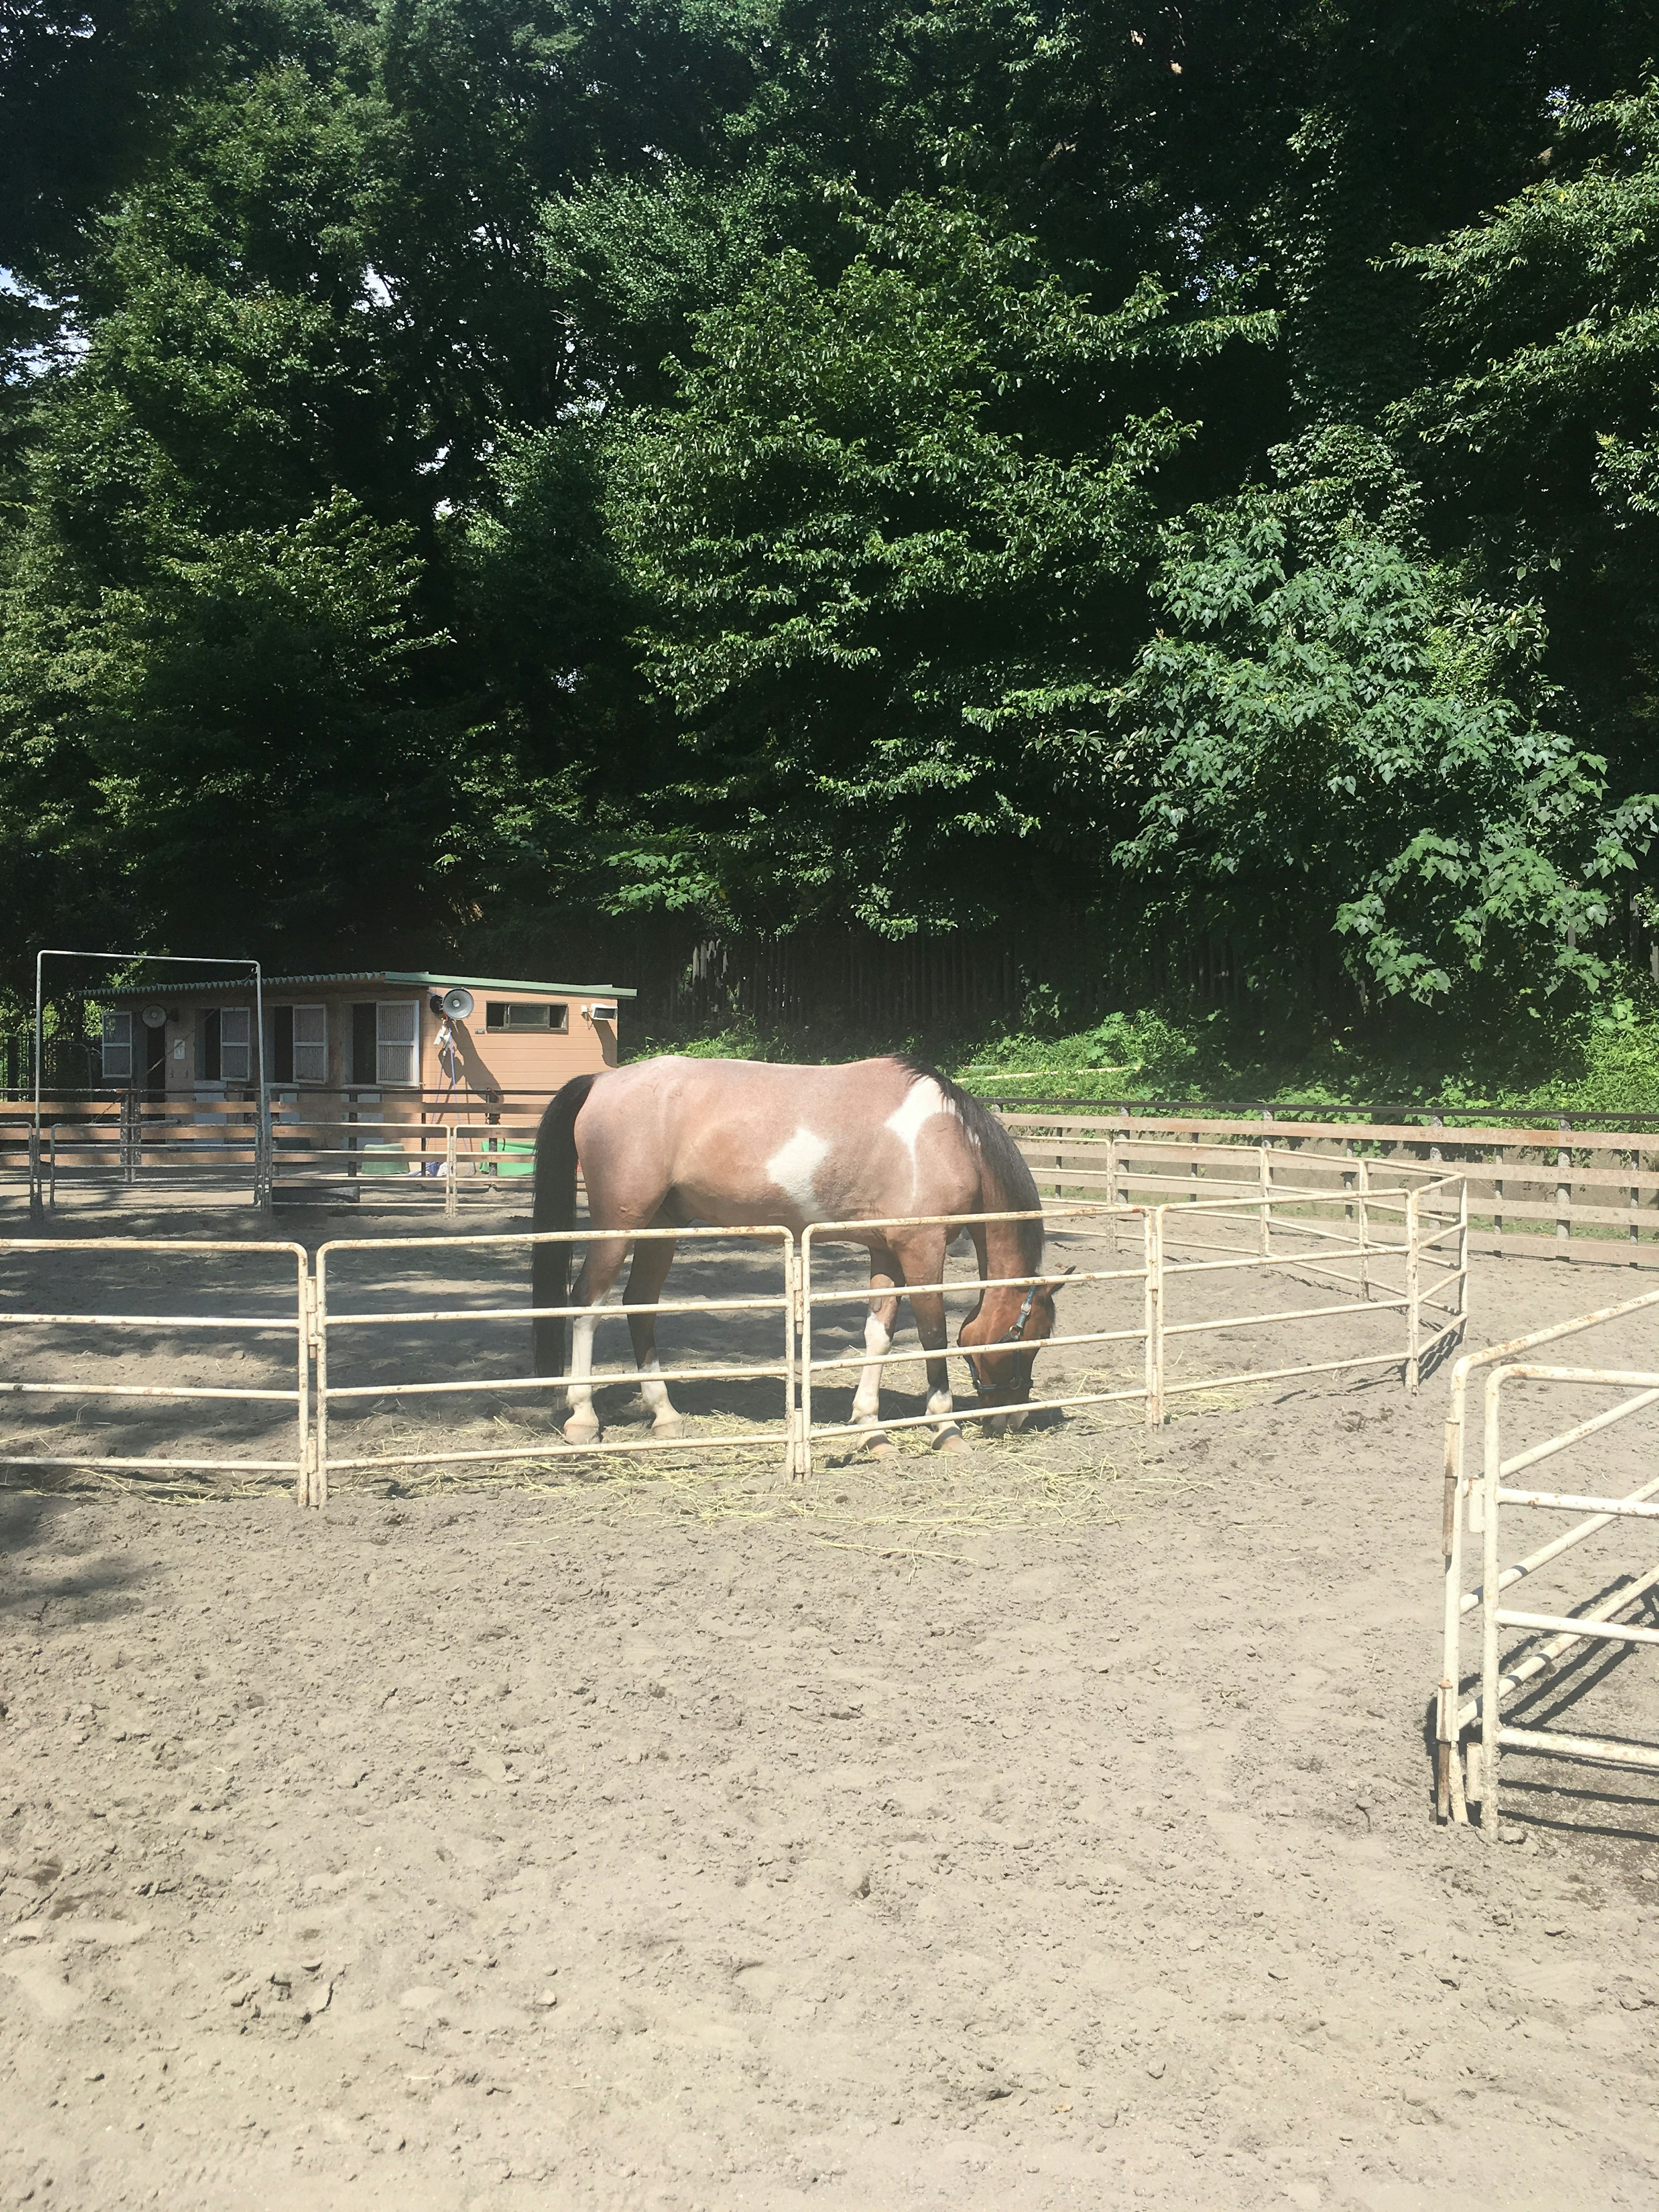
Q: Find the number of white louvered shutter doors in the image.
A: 4